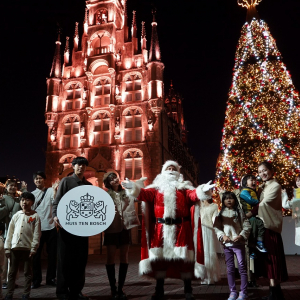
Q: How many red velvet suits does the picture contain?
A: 1